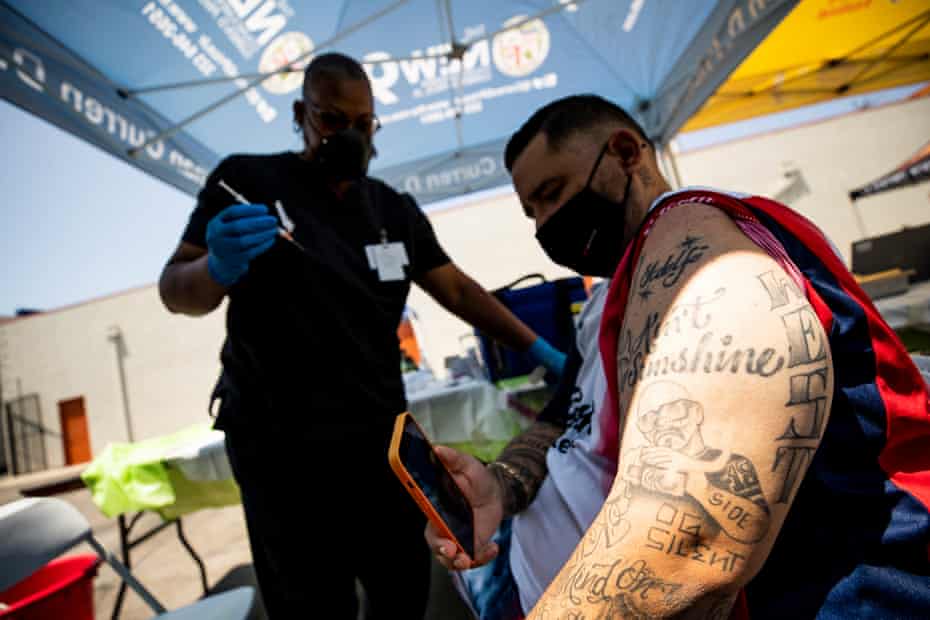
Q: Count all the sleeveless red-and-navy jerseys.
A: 1